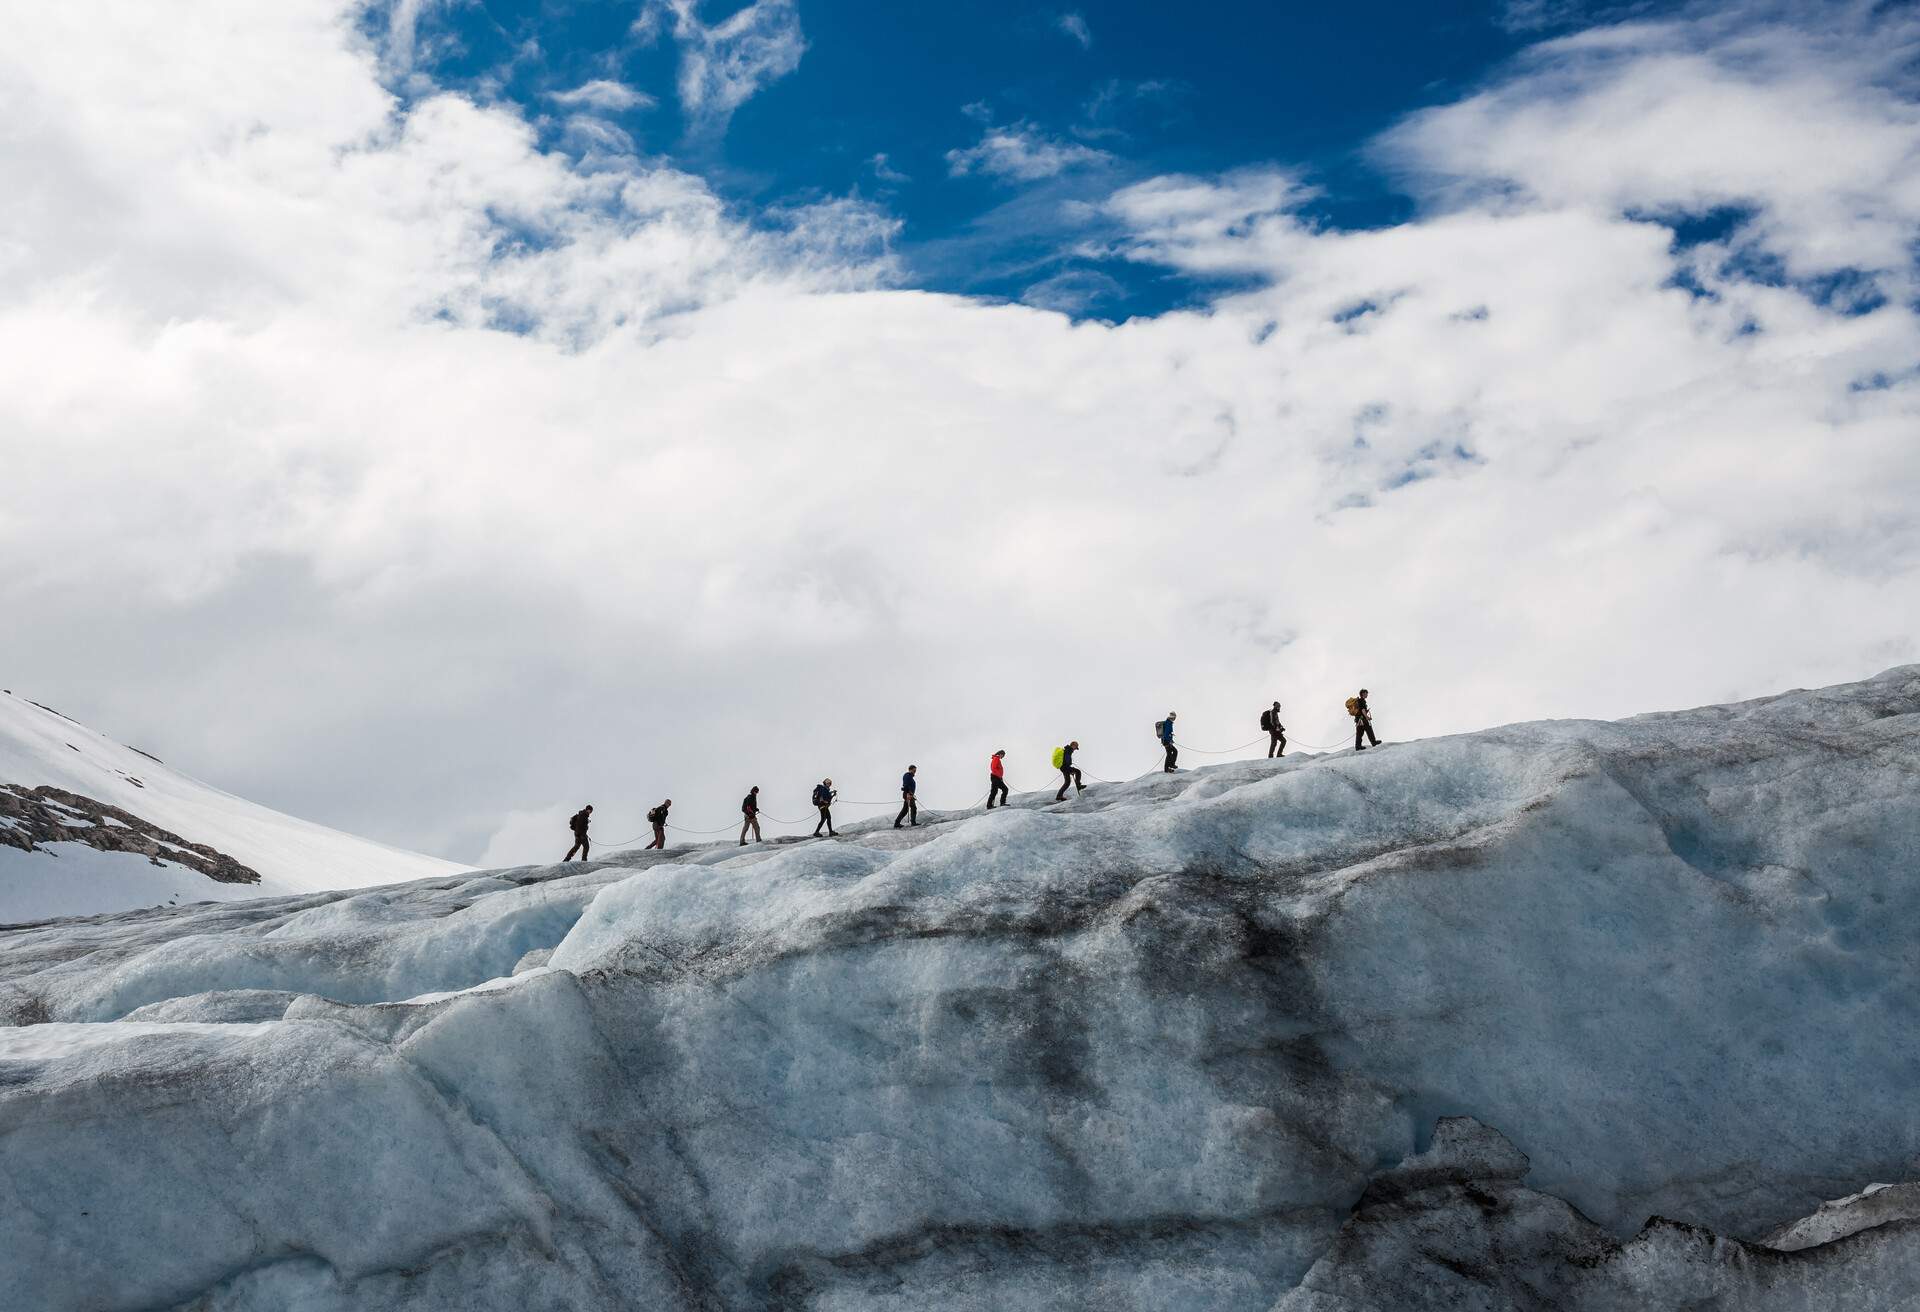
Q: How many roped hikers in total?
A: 10